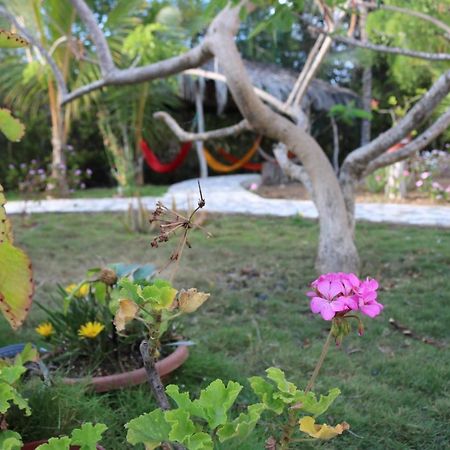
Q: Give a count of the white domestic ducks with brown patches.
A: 0